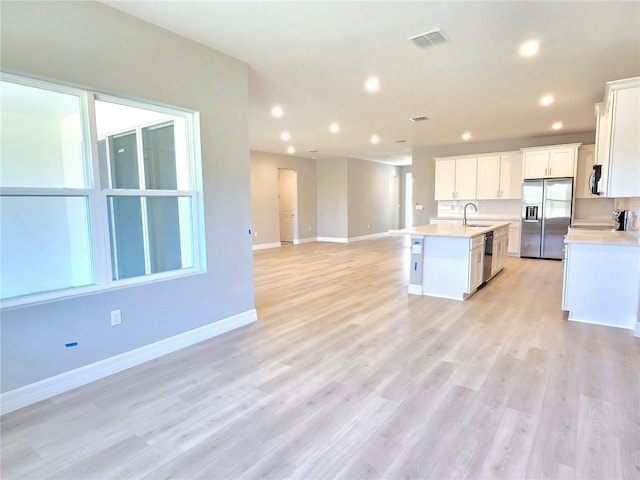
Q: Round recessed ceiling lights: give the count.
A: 10